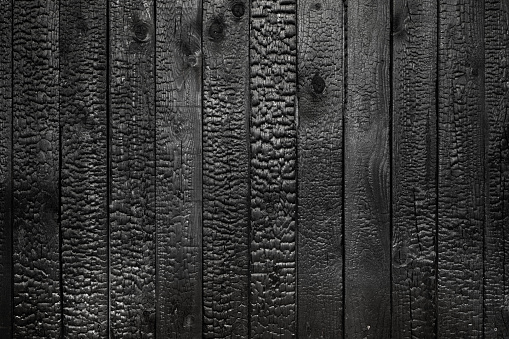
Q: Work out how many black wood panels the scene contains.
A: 12